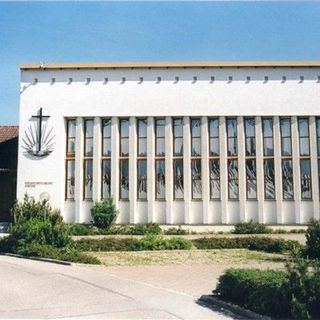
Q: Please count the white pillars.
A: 14